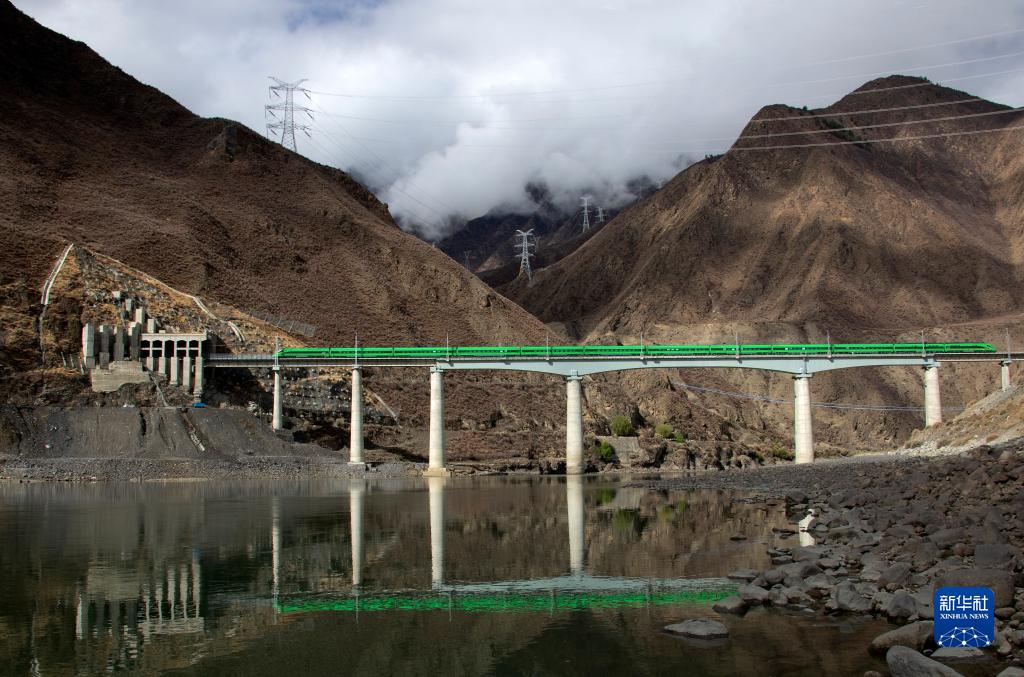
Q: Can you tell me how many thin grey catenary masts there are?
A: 9